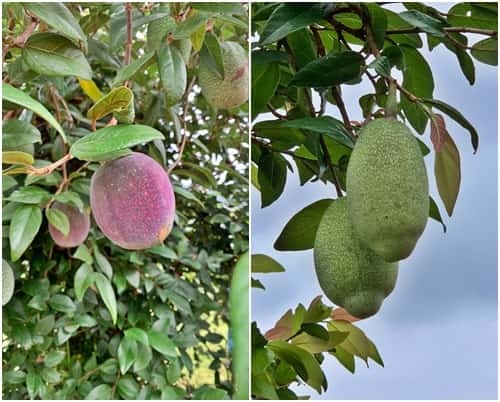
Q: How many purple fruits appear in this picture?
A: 2